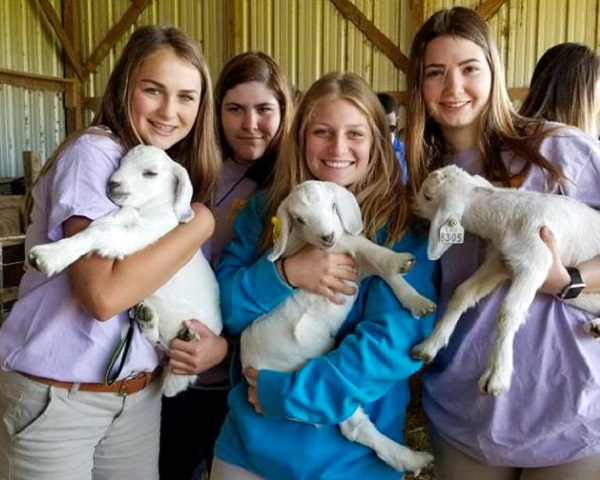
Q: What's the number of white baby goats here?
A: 3